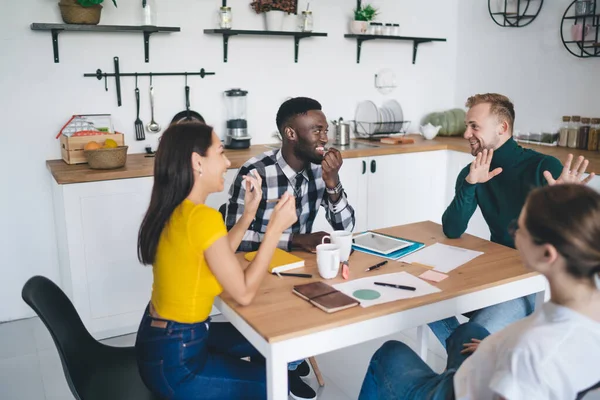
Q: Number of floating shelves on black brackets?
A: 3